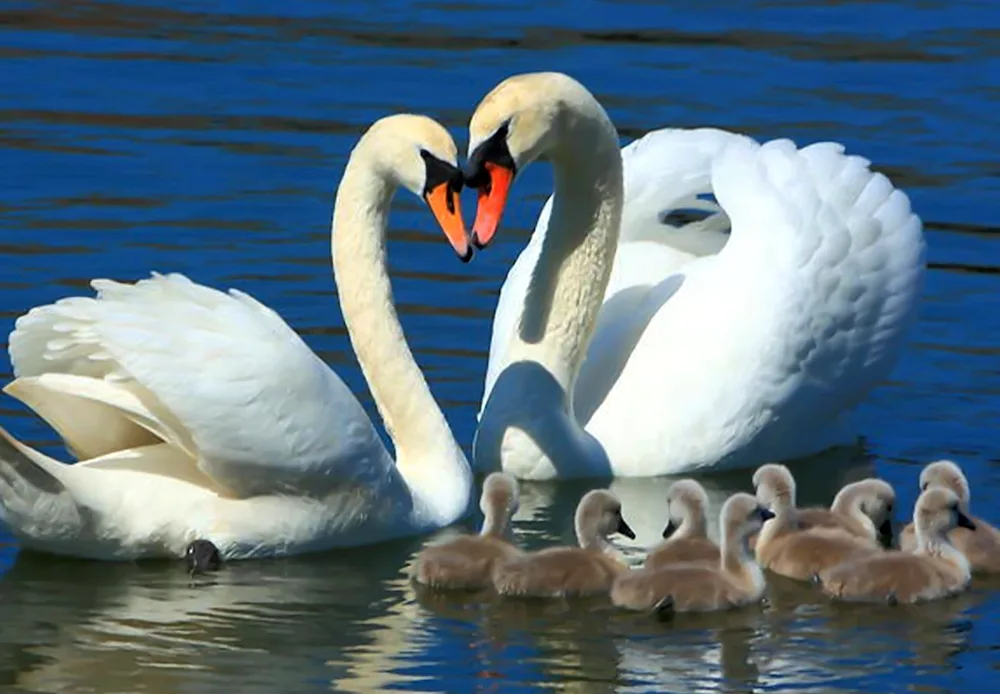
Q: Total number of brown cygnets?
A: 8